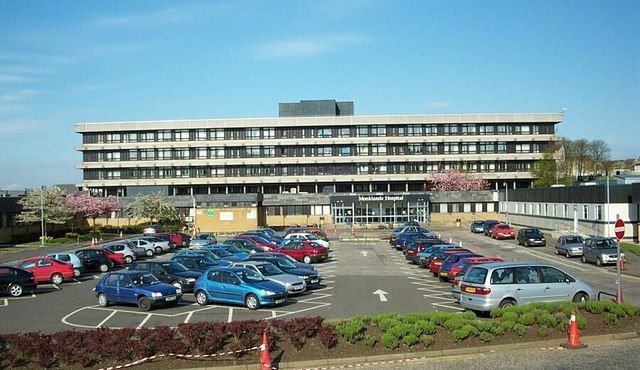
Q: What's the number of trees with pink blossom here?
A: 2